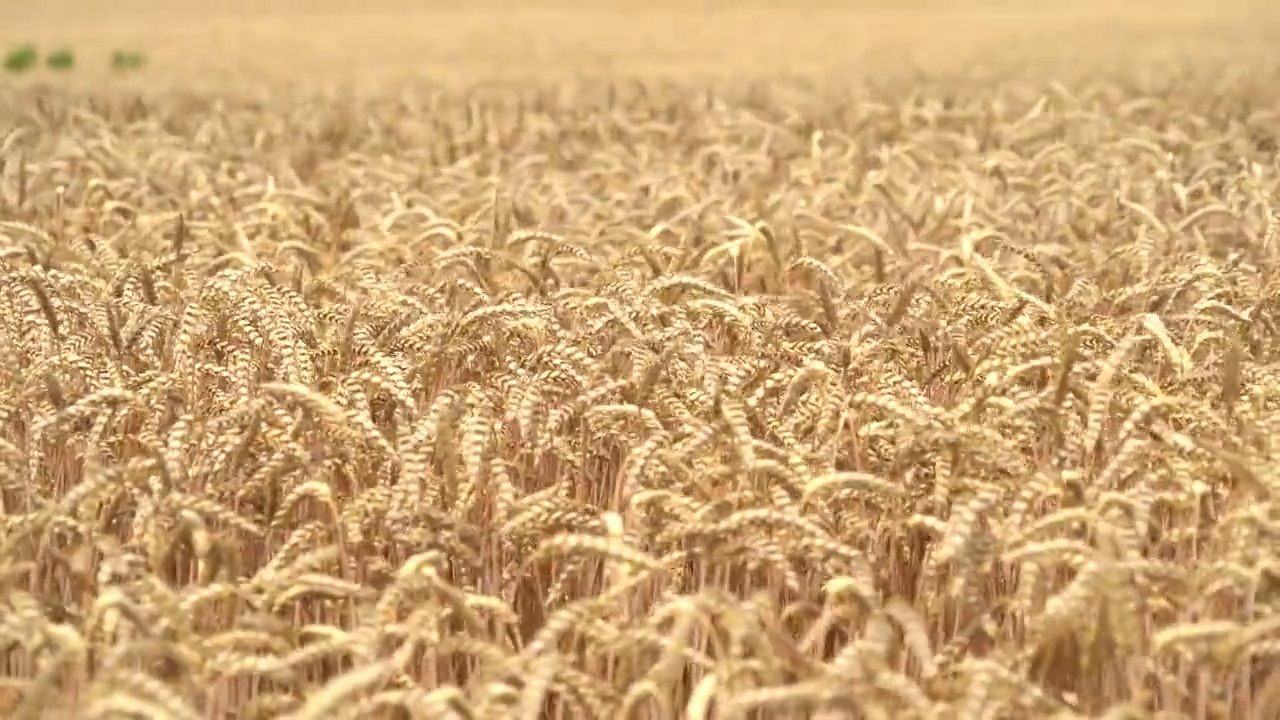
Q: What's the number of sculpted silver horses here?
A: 0